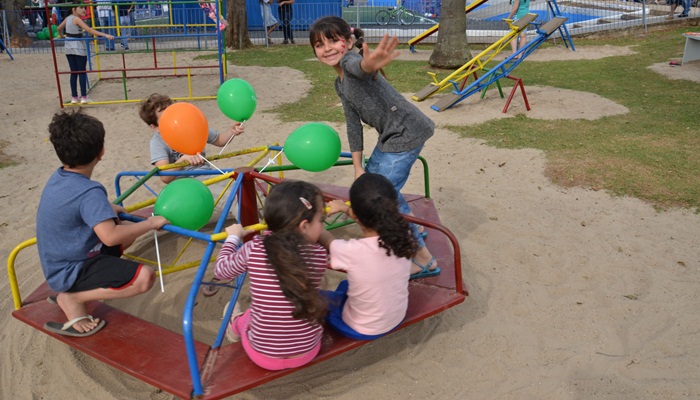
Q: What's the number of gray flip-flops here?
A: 2